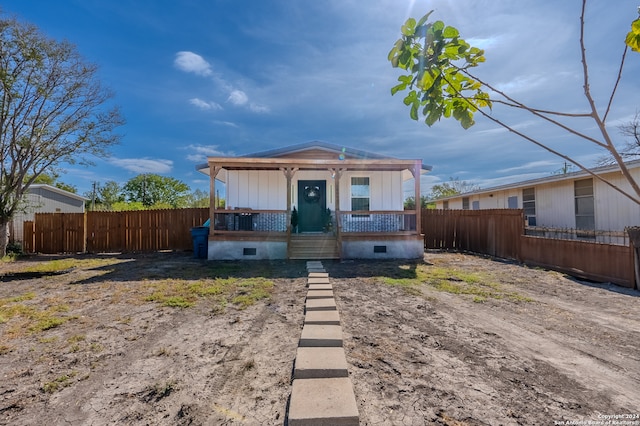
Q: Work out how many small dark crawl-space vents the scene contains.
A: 2